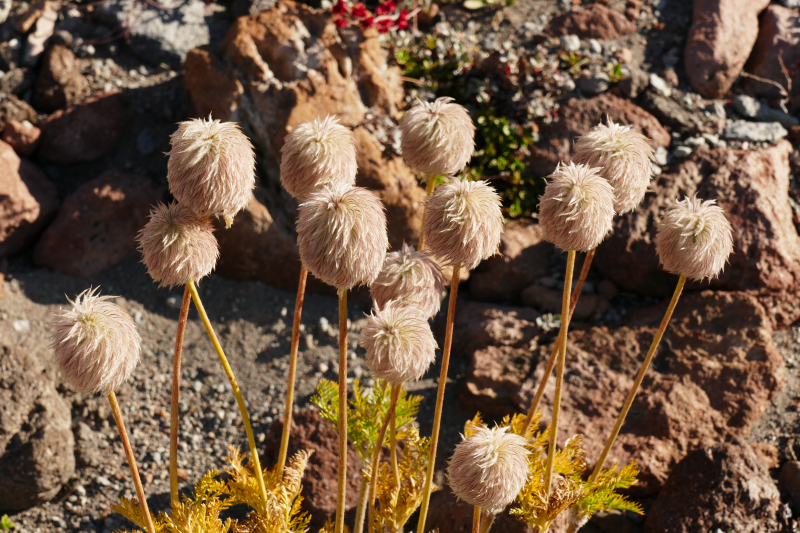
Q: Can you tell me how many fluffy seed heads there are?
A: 13